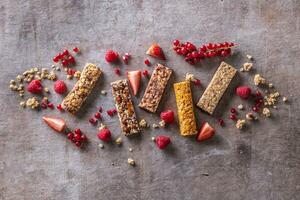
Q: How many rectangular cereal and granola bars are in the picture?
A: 5